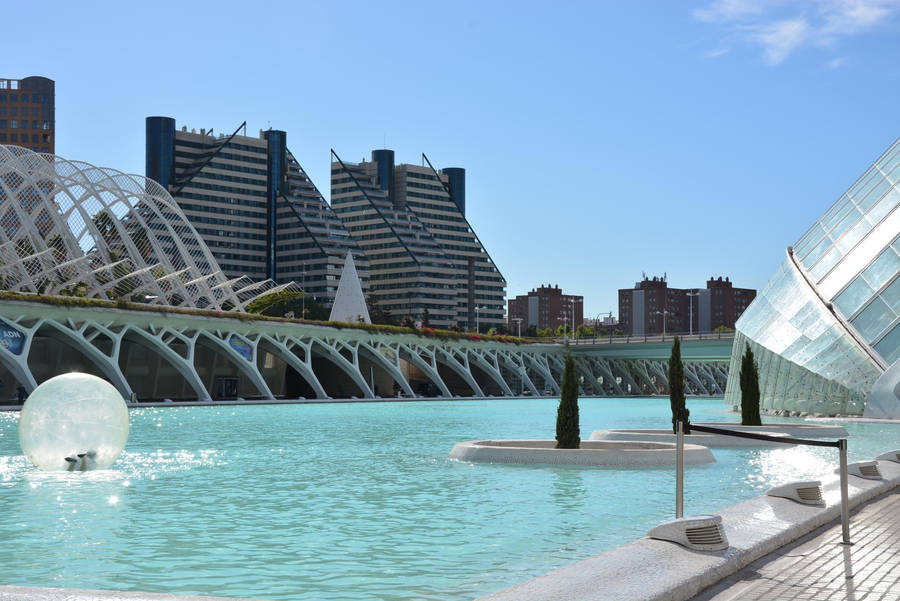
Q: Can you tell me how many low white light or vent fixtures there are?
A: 4